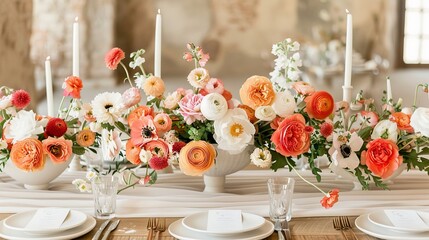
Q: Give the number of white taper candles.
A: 5